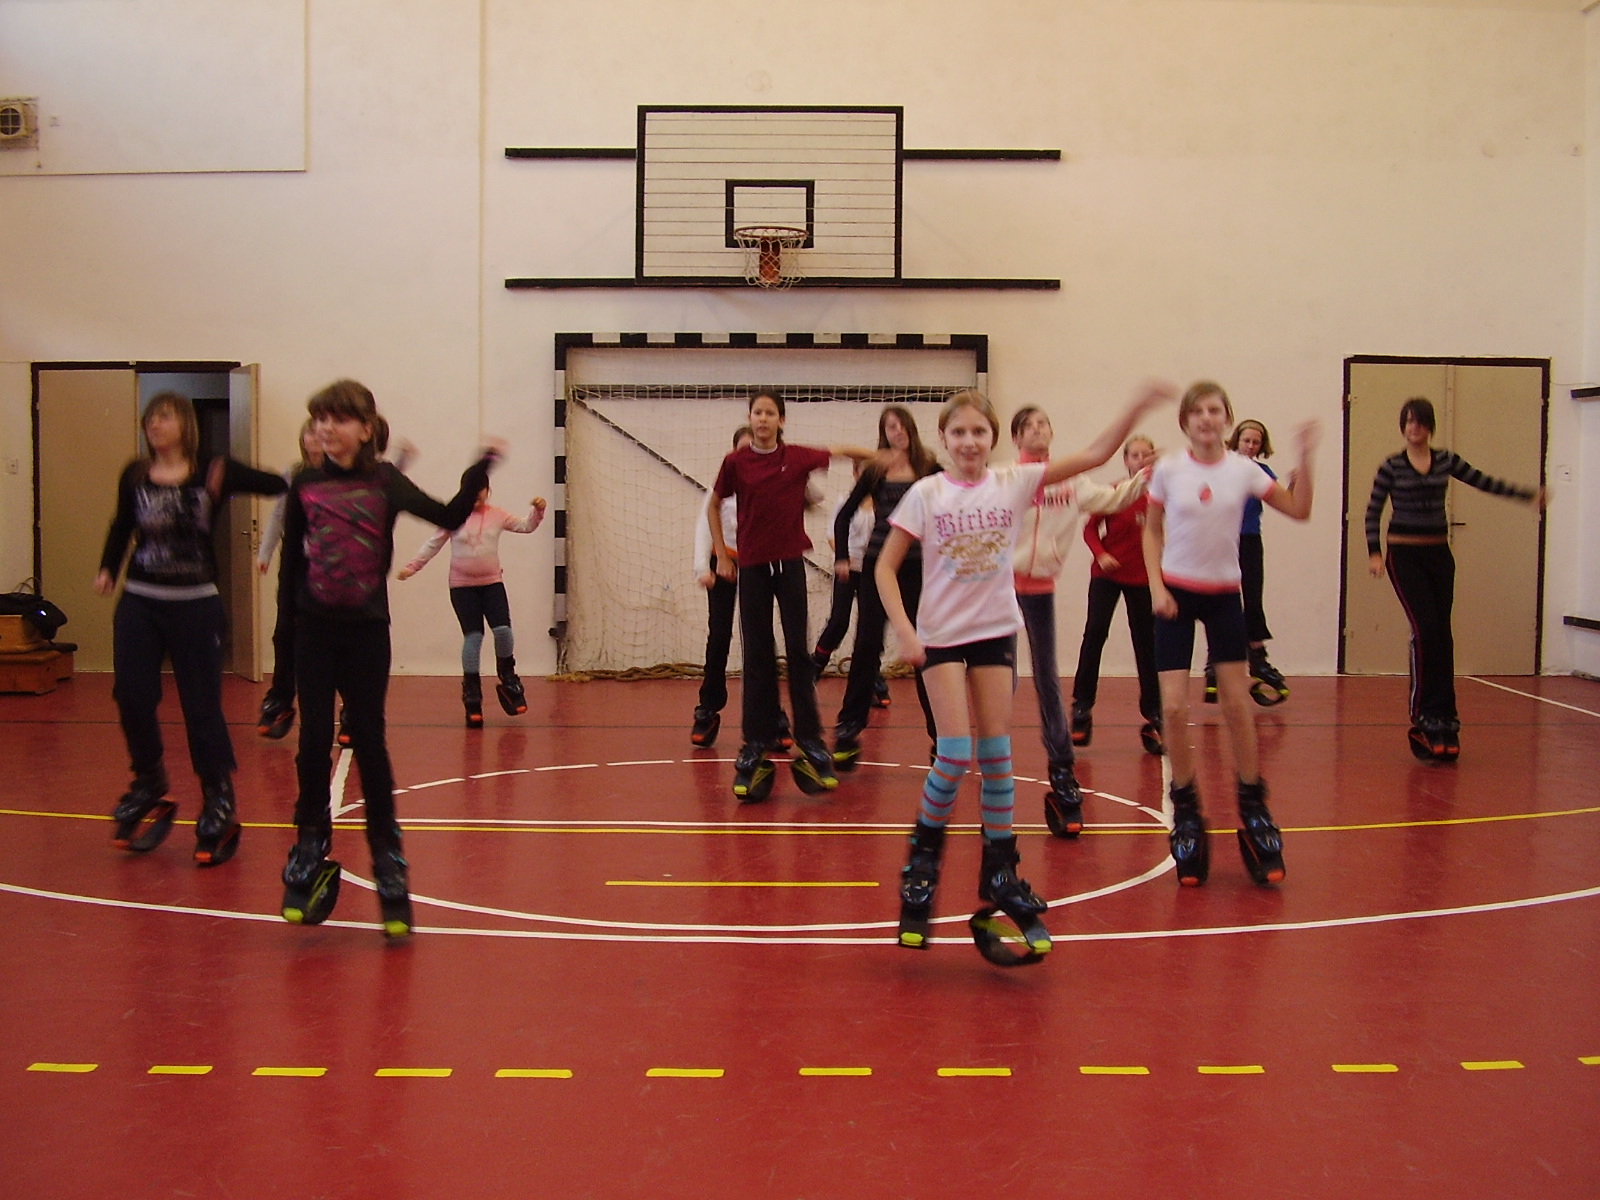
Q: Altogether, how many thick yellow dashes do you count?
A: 13